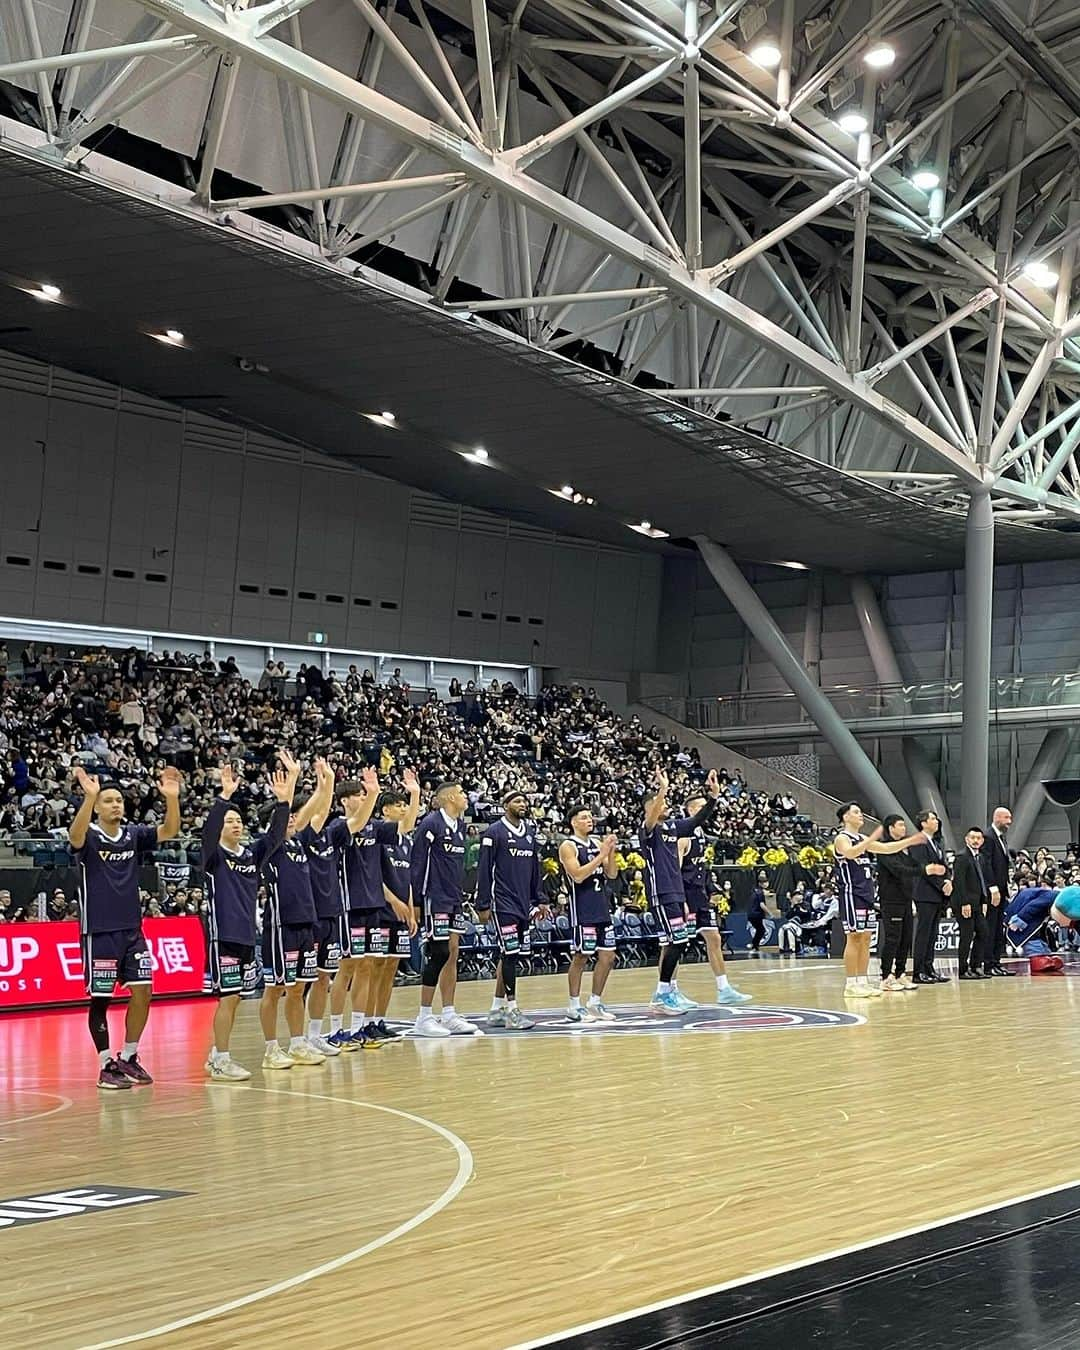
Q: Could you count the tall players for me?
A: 12